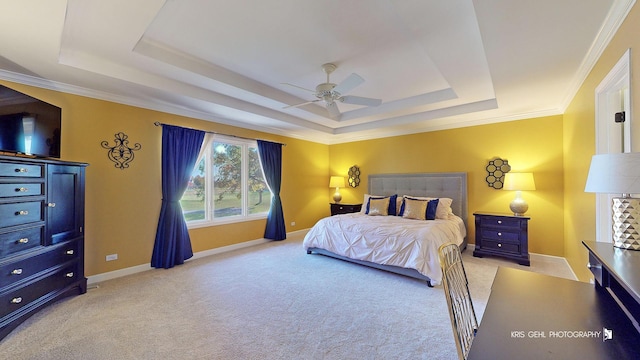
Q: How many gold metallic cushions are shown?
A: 2